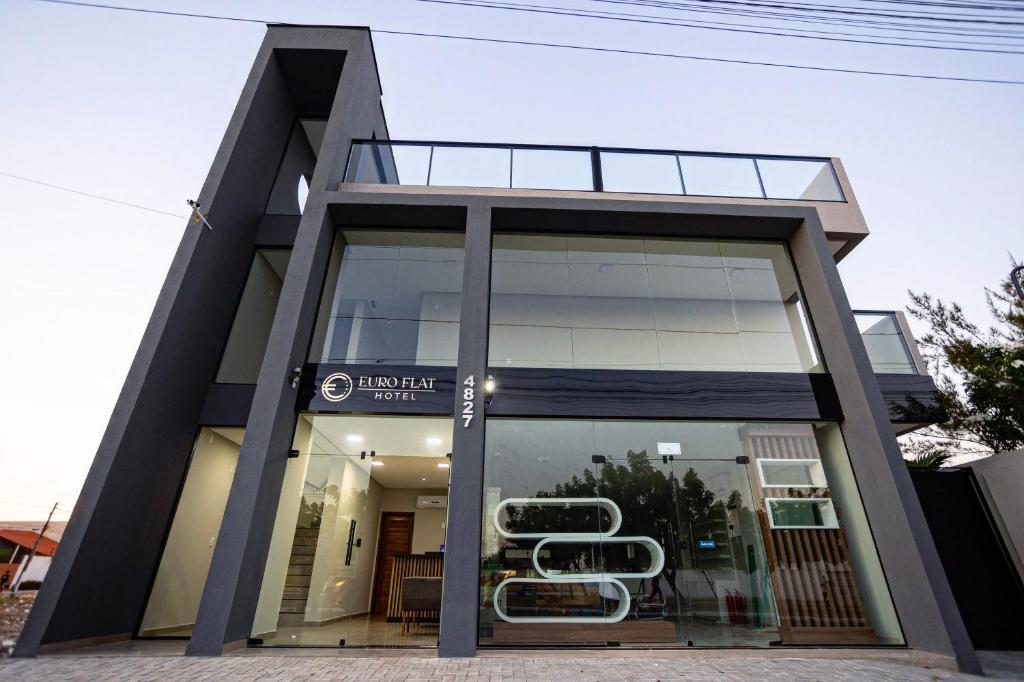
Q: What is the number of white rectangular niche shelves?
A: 2